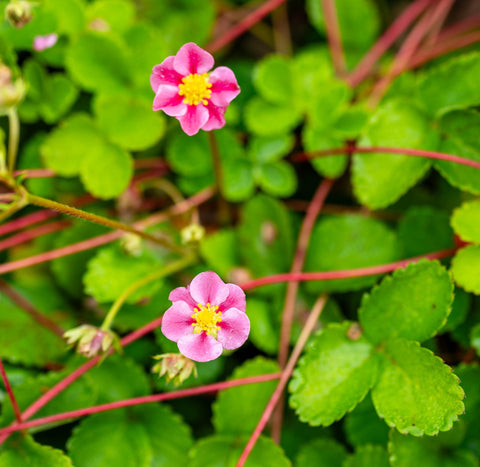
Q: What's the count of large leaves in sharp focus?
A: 3